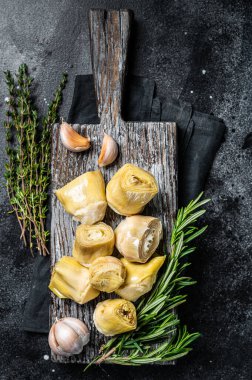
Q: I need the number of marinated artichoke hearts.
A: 8